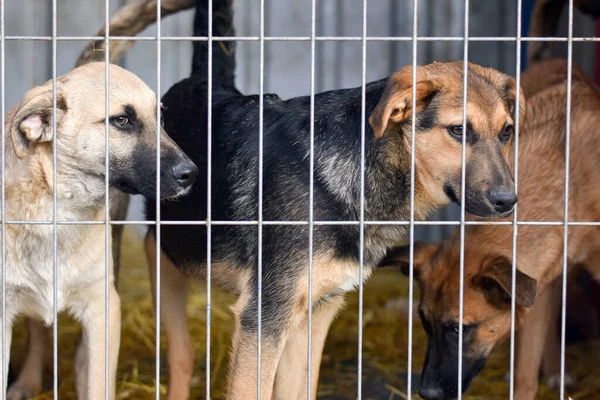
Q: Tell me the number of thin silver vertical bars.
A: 12